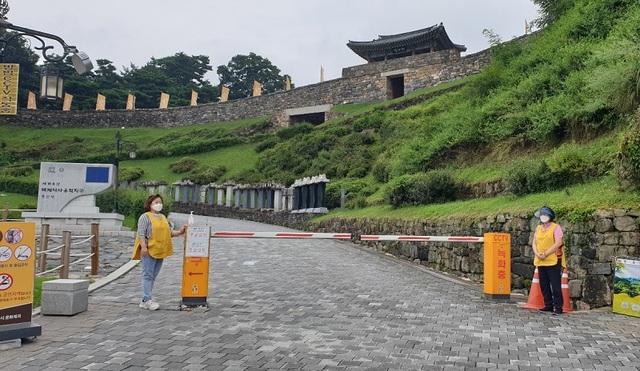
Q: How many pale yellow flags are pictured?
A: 11